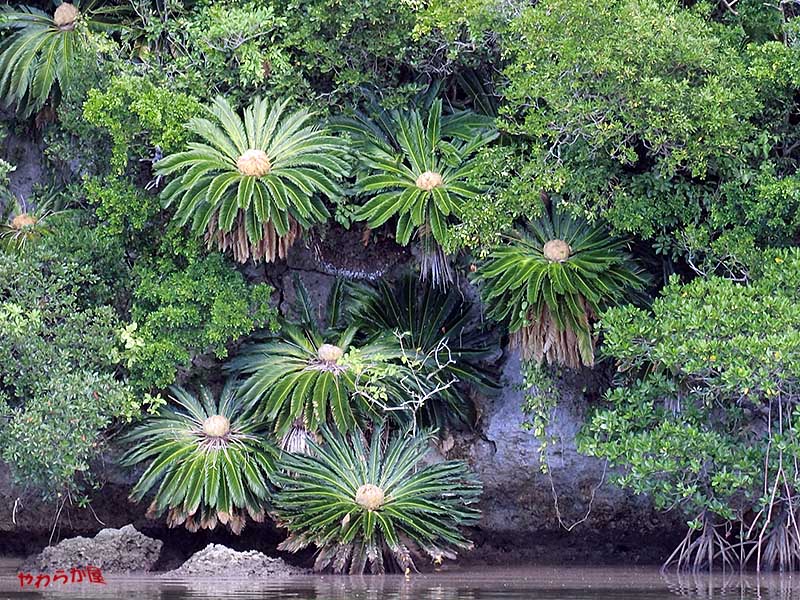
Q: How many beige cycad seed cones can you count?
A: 8